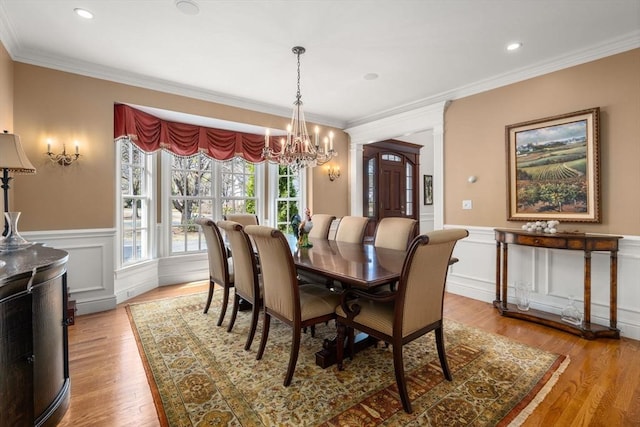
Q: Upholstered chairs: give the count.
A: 8